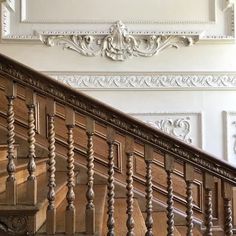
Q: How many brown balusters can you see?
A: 12